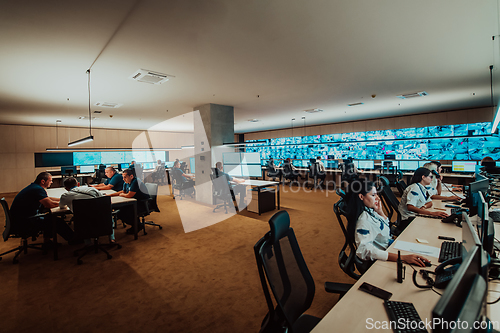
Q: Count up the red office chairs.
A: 0